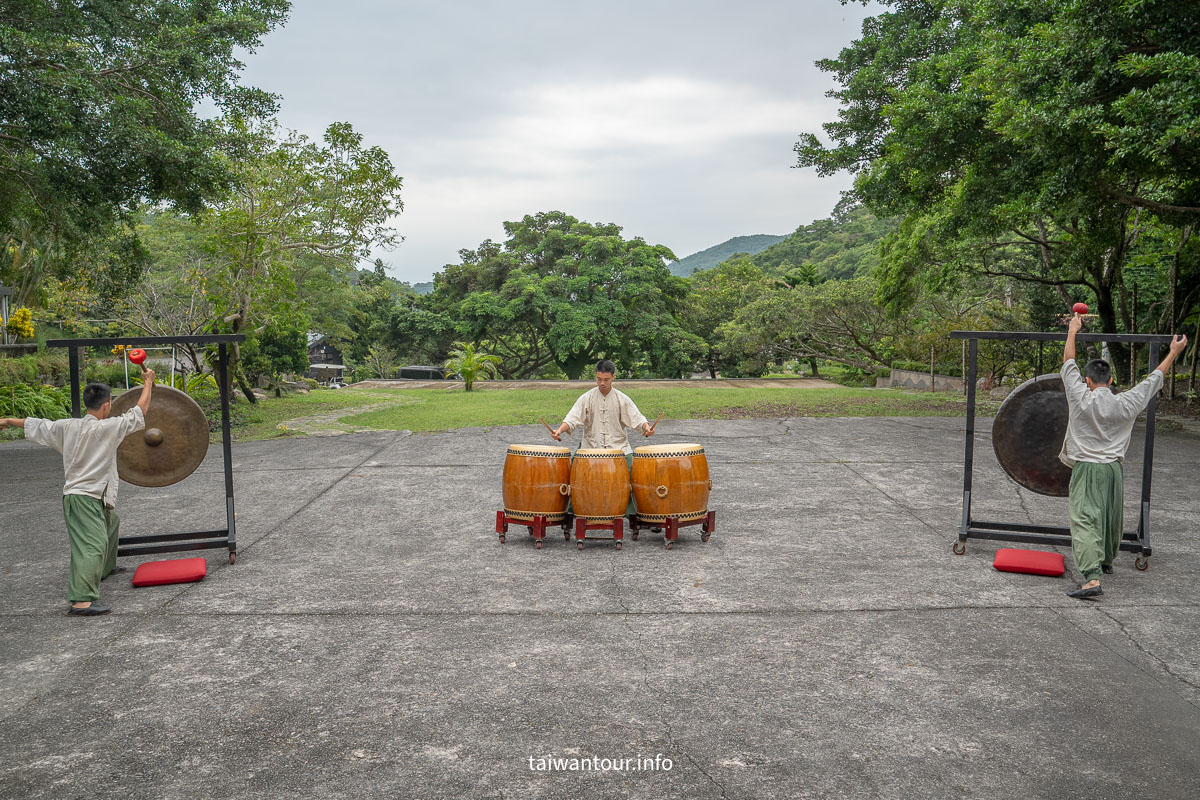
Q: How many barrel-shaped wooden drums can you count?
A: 3